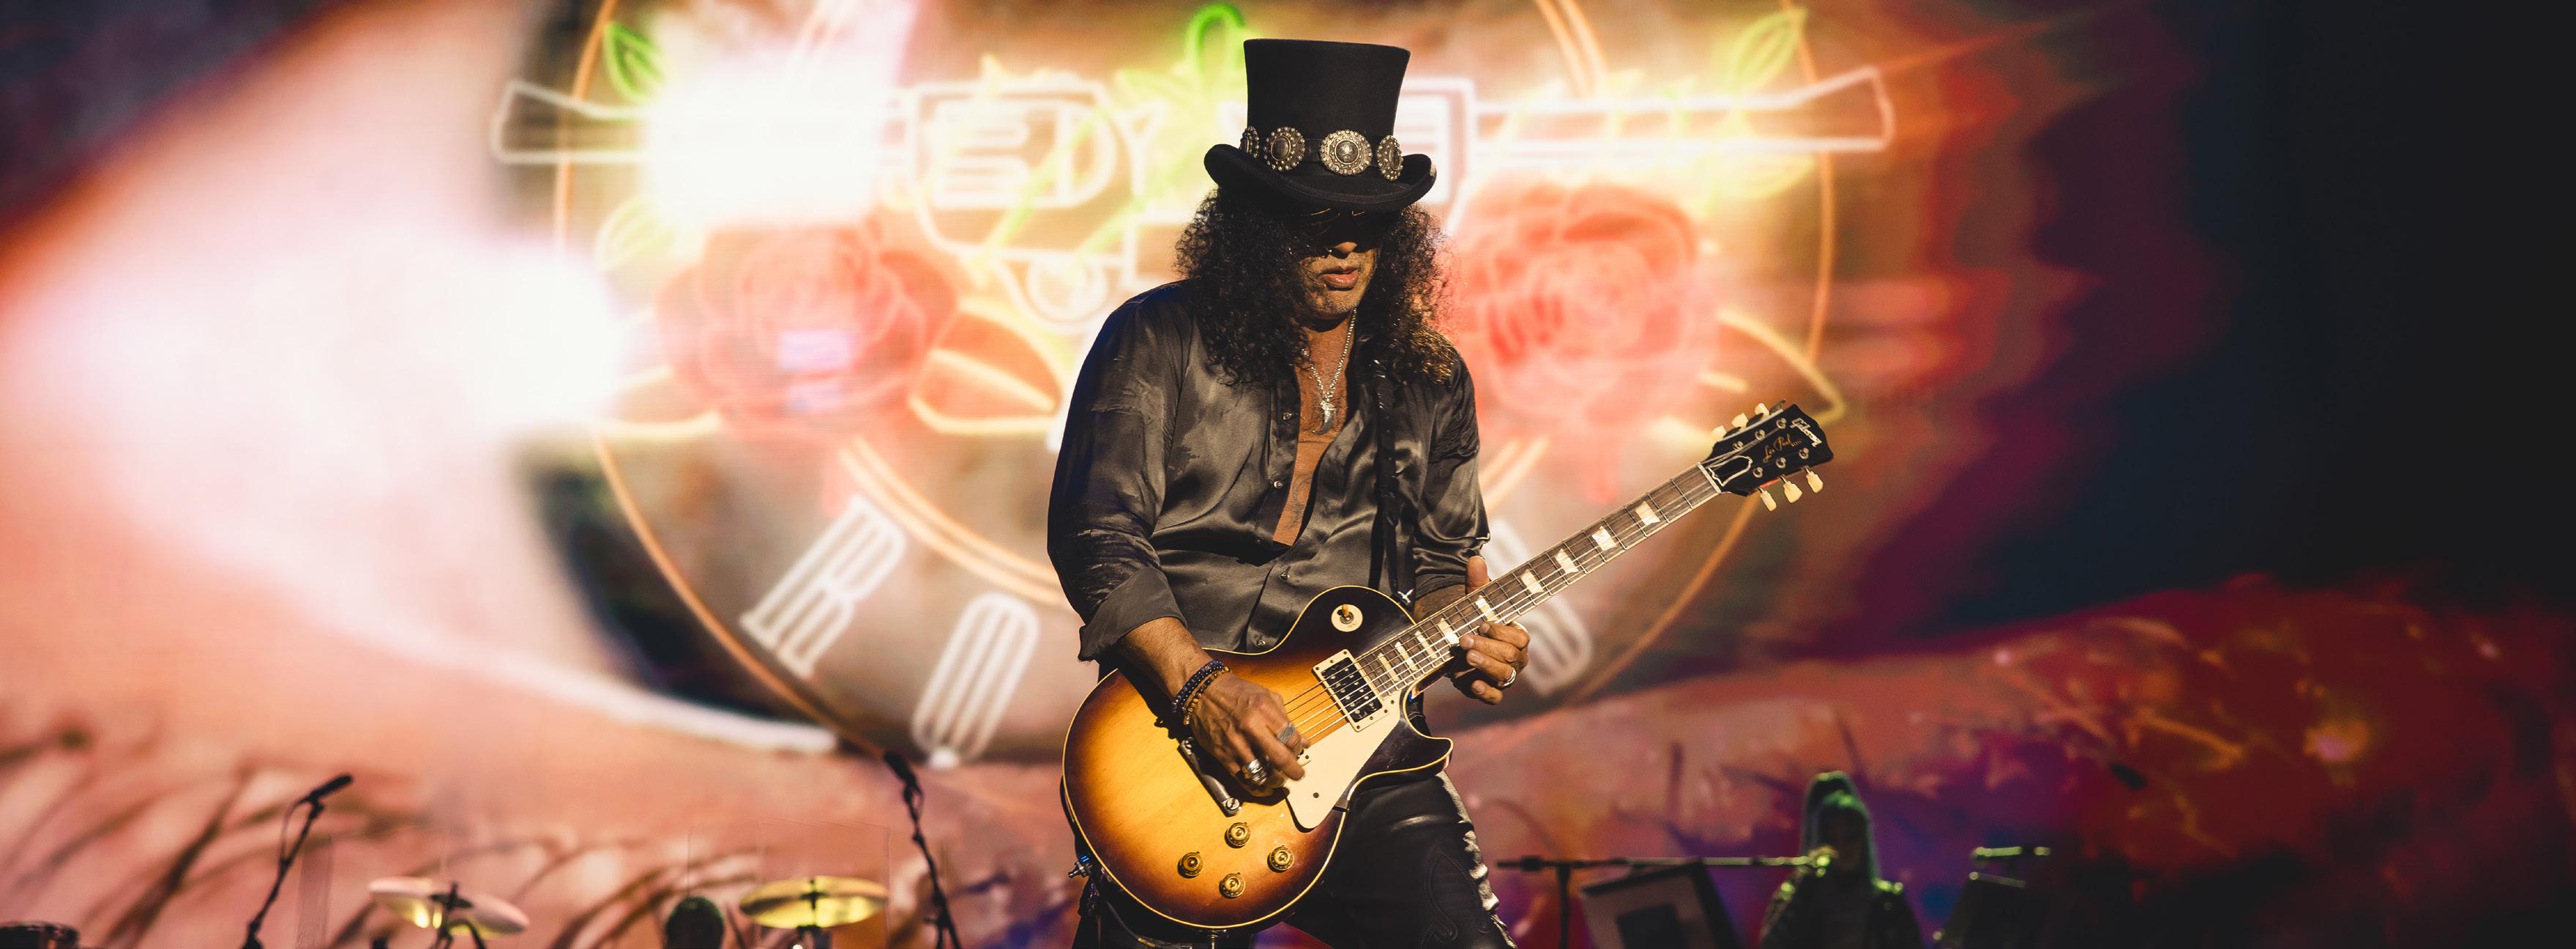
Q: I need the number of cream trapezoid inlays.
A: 9